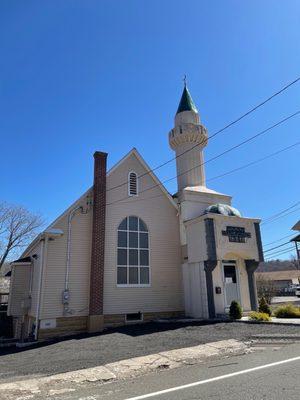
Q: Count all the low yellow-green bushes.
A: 2